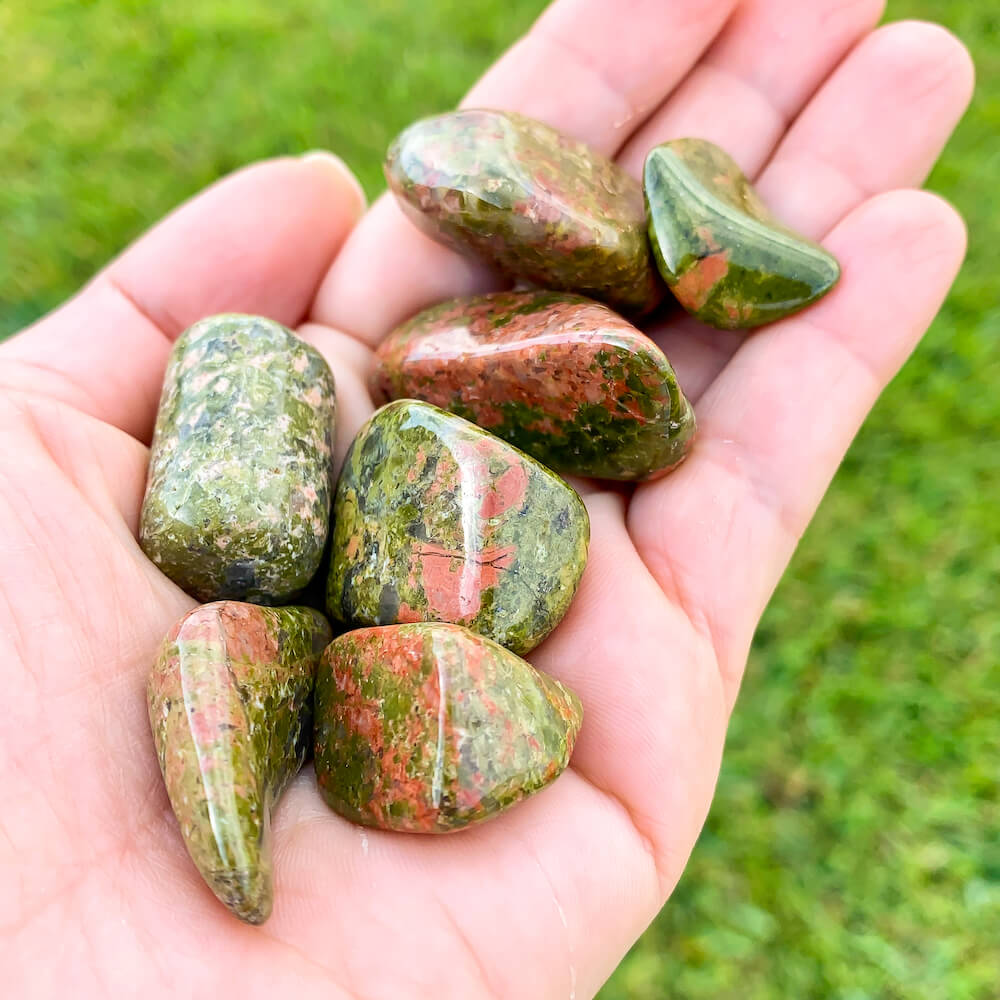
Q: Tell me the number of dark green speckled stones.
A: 7